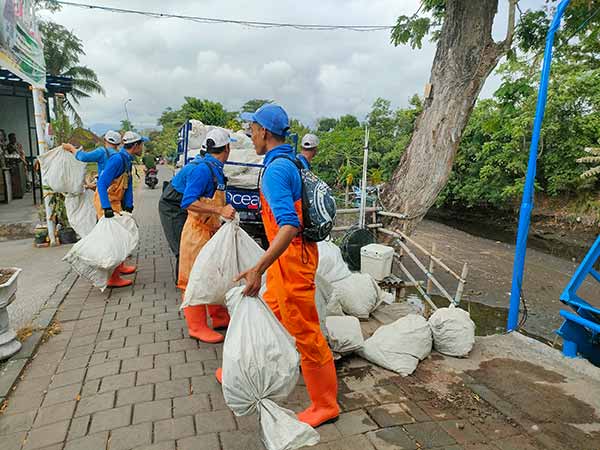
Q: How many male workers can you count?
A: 6